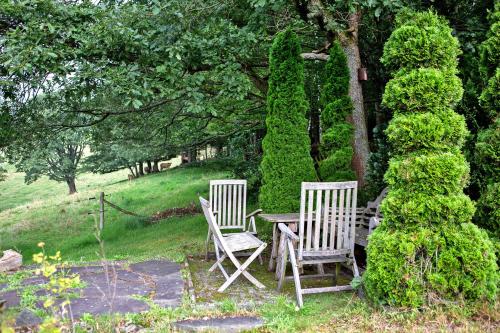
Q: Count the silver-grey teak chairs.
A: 3